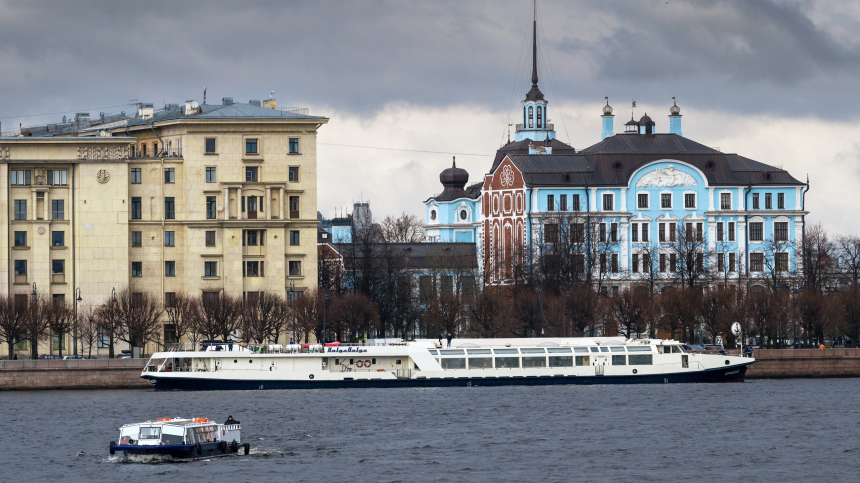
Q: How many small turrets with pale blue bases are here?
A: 2